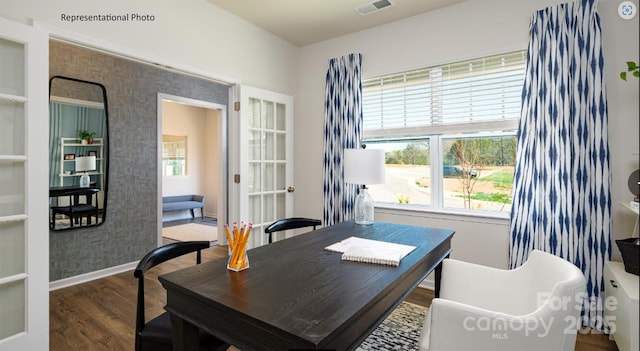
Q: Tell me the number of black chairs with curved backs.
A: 2